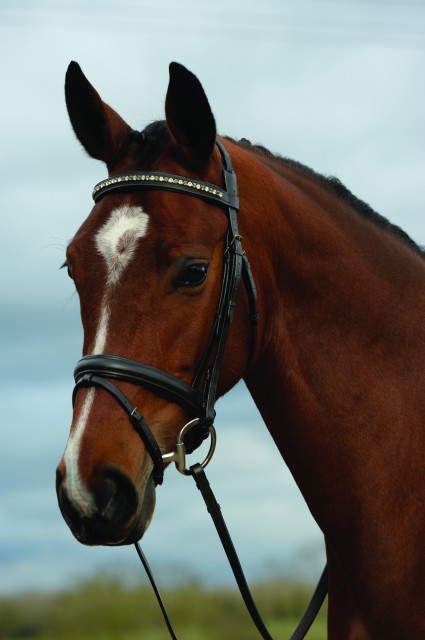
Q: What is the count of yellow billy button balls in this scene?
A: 0